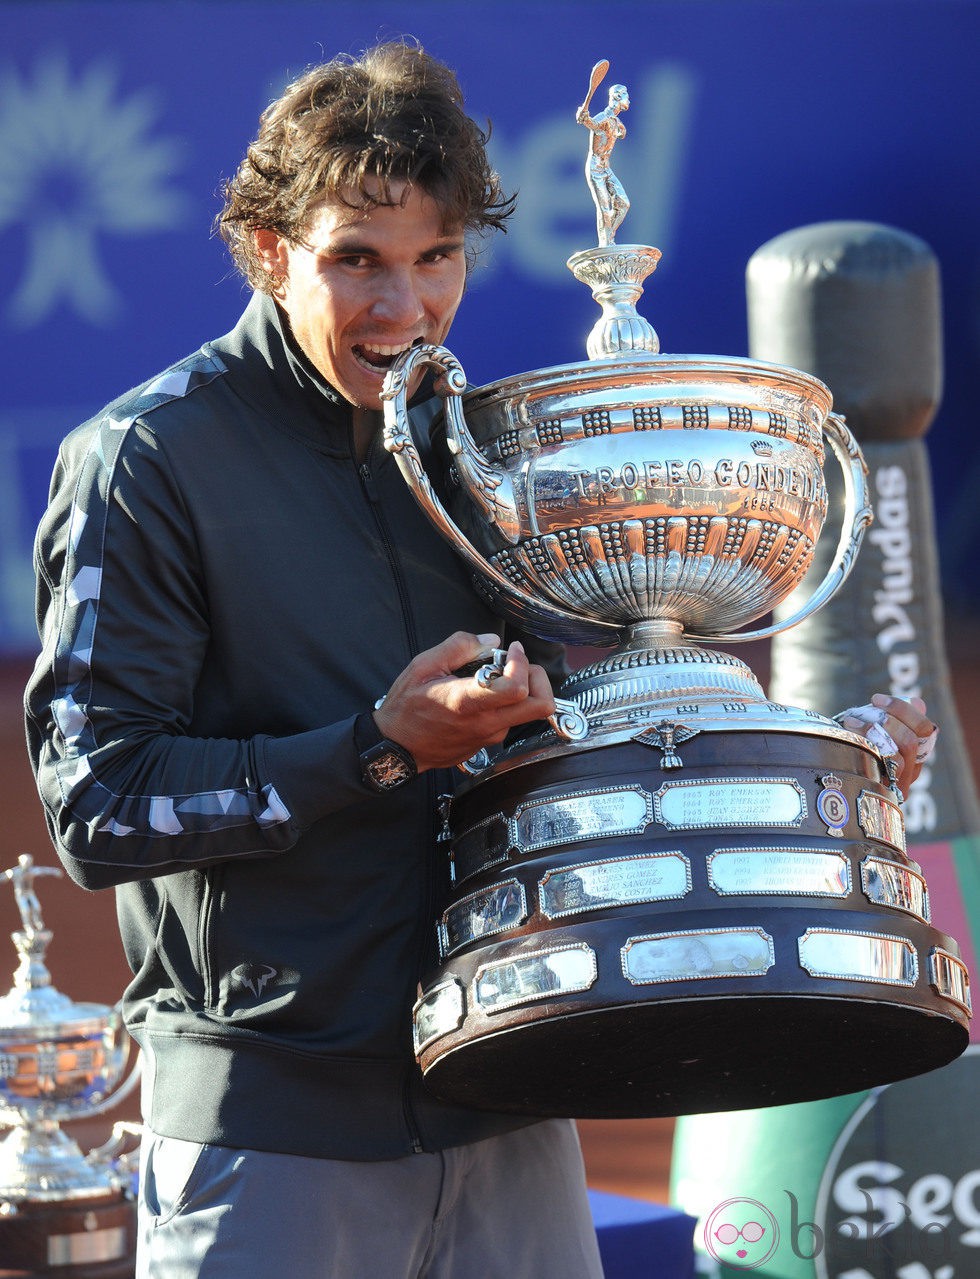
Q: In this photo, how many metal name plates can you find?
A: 13